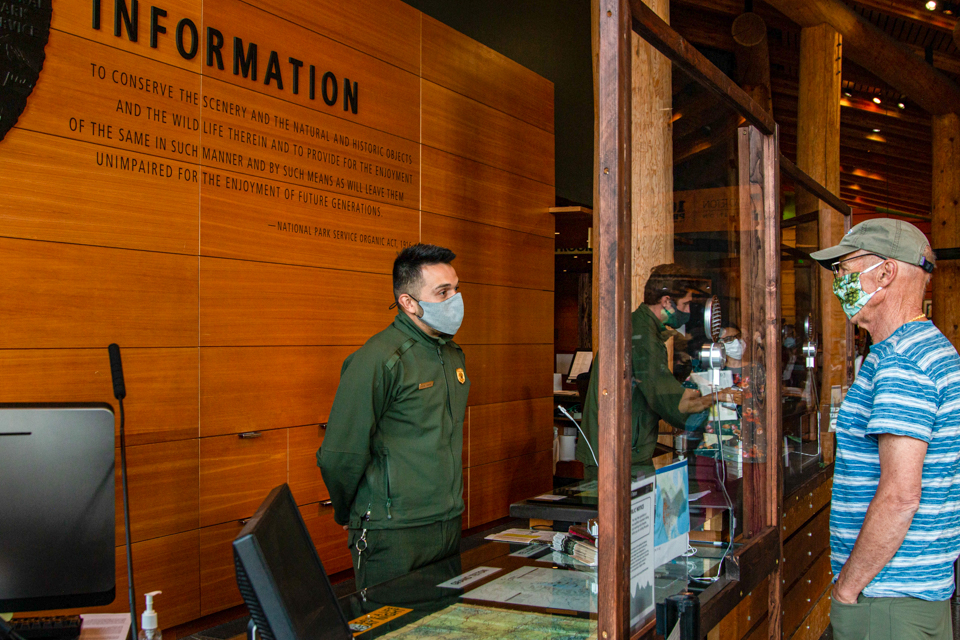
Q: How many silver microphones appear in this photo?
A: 2